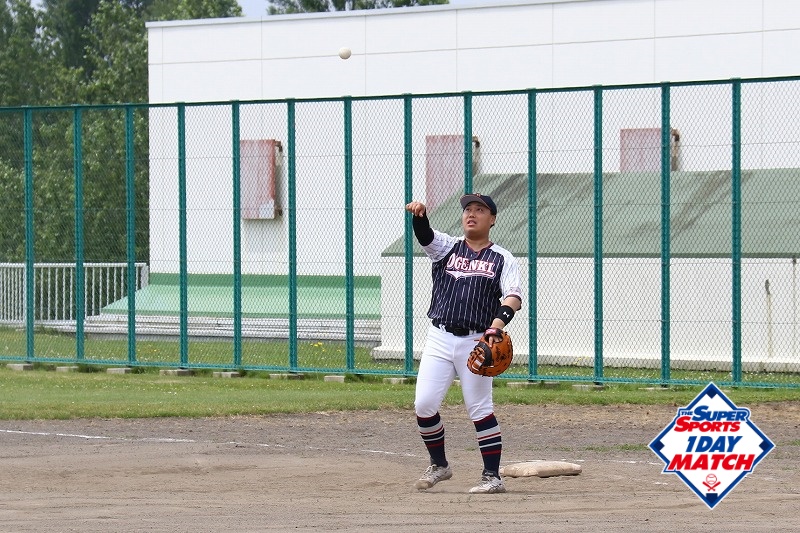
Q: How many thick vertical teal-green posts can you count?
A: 13